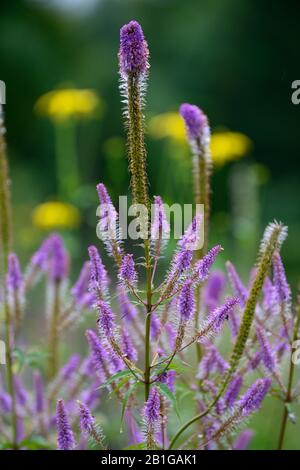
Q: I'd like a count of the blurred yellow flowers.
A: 4